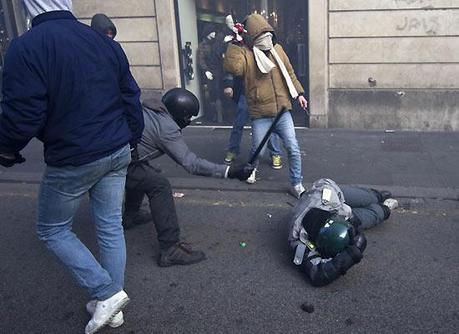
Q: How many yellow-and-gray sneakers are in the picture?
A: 2